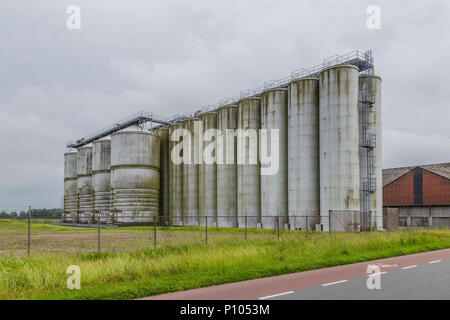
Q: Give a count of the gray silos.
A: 14